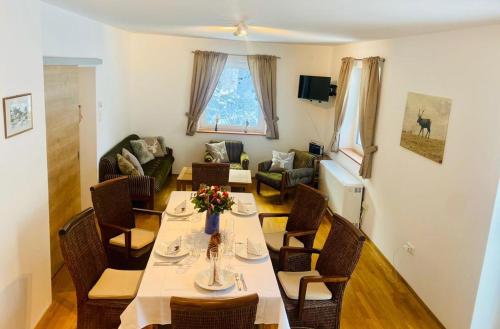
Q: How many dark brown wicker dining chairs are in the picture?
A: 6